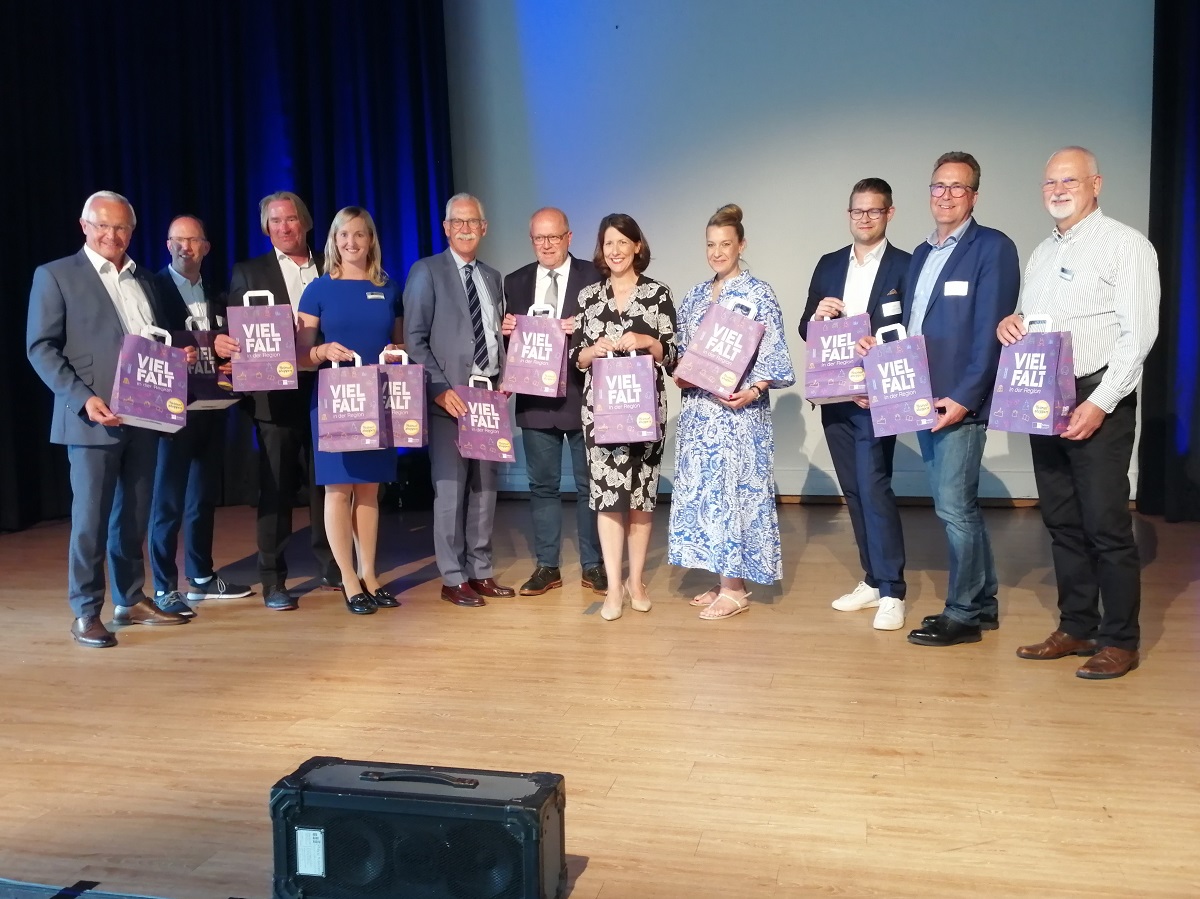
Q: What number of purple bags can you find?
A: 12